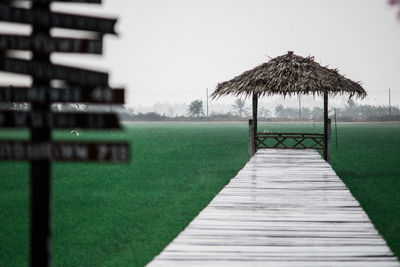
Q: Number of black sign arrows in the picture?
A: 7